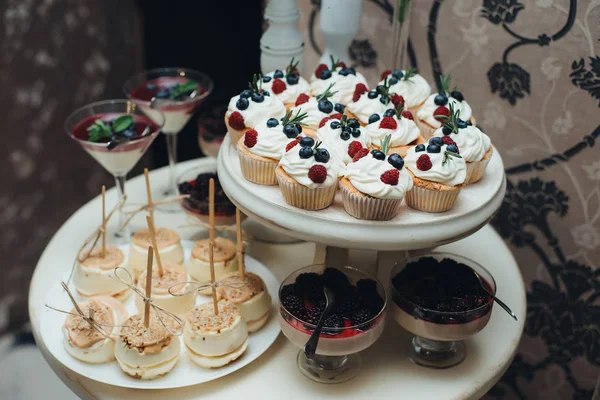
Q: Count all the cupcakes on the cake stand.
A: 14